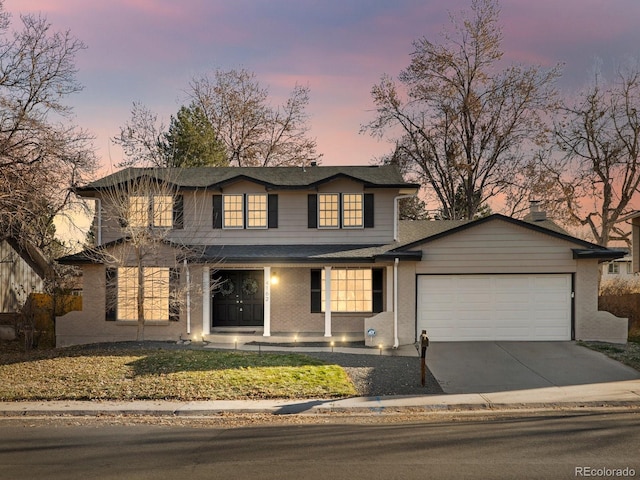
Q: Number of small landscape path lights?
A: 7